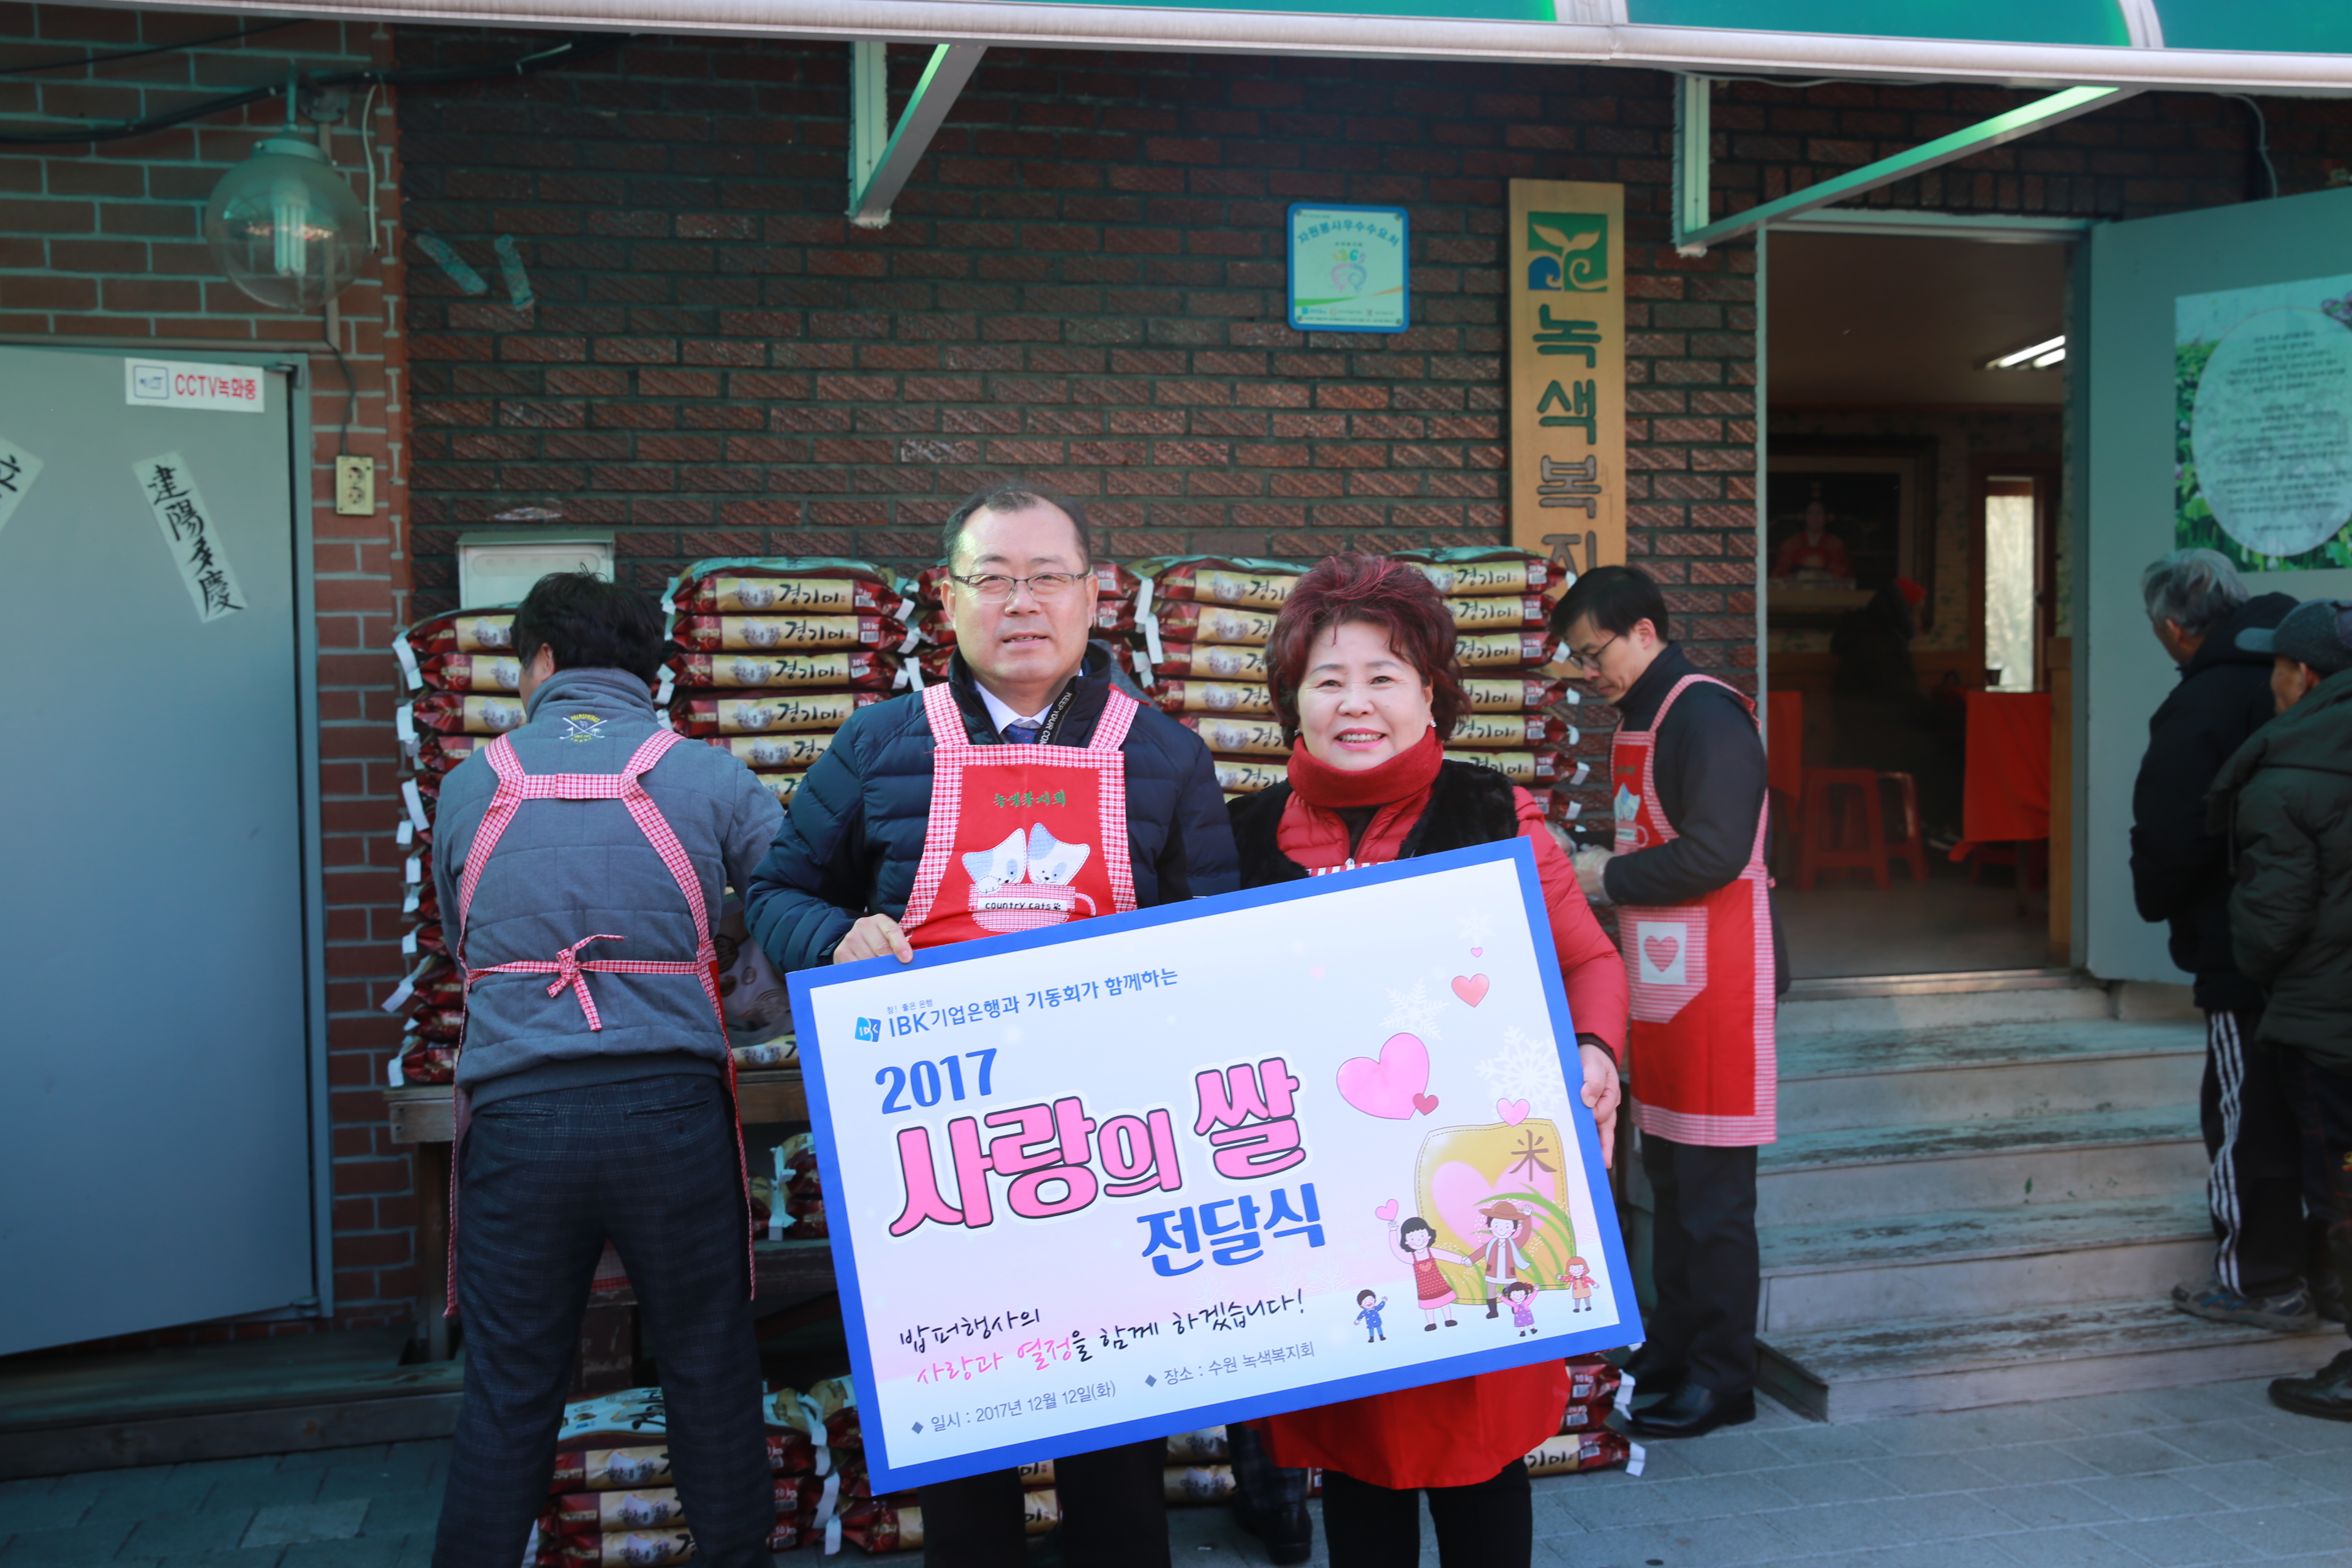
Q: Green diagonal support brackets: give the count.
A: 2